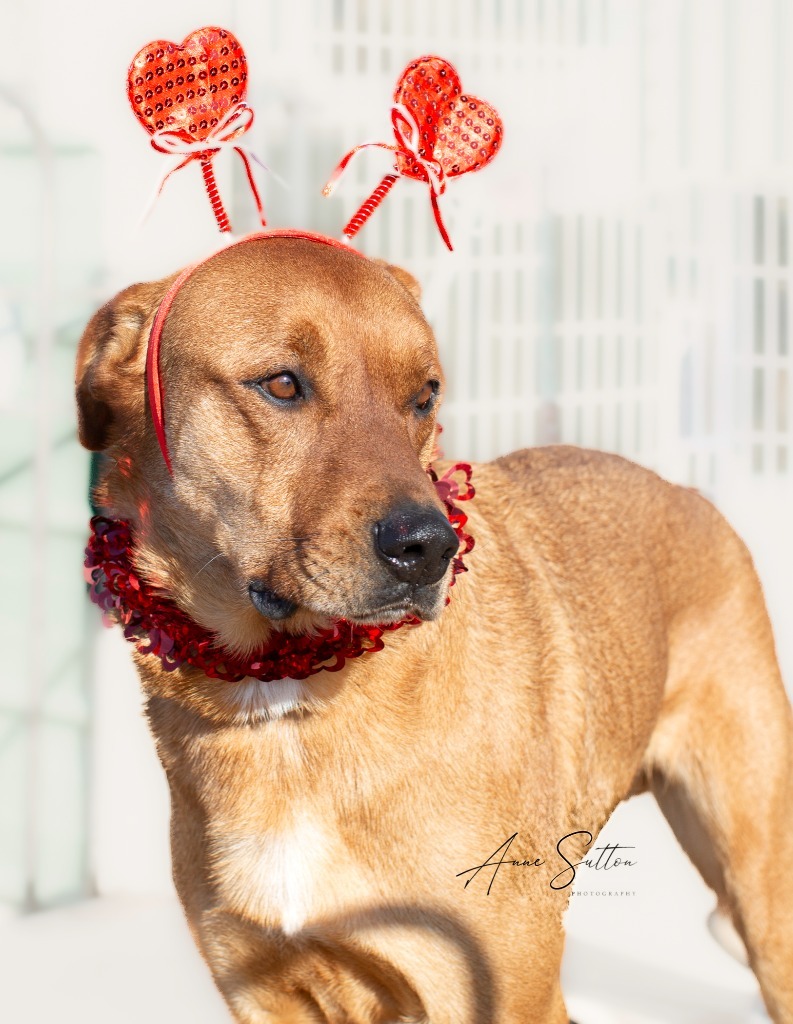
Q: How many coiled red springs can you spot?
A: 2